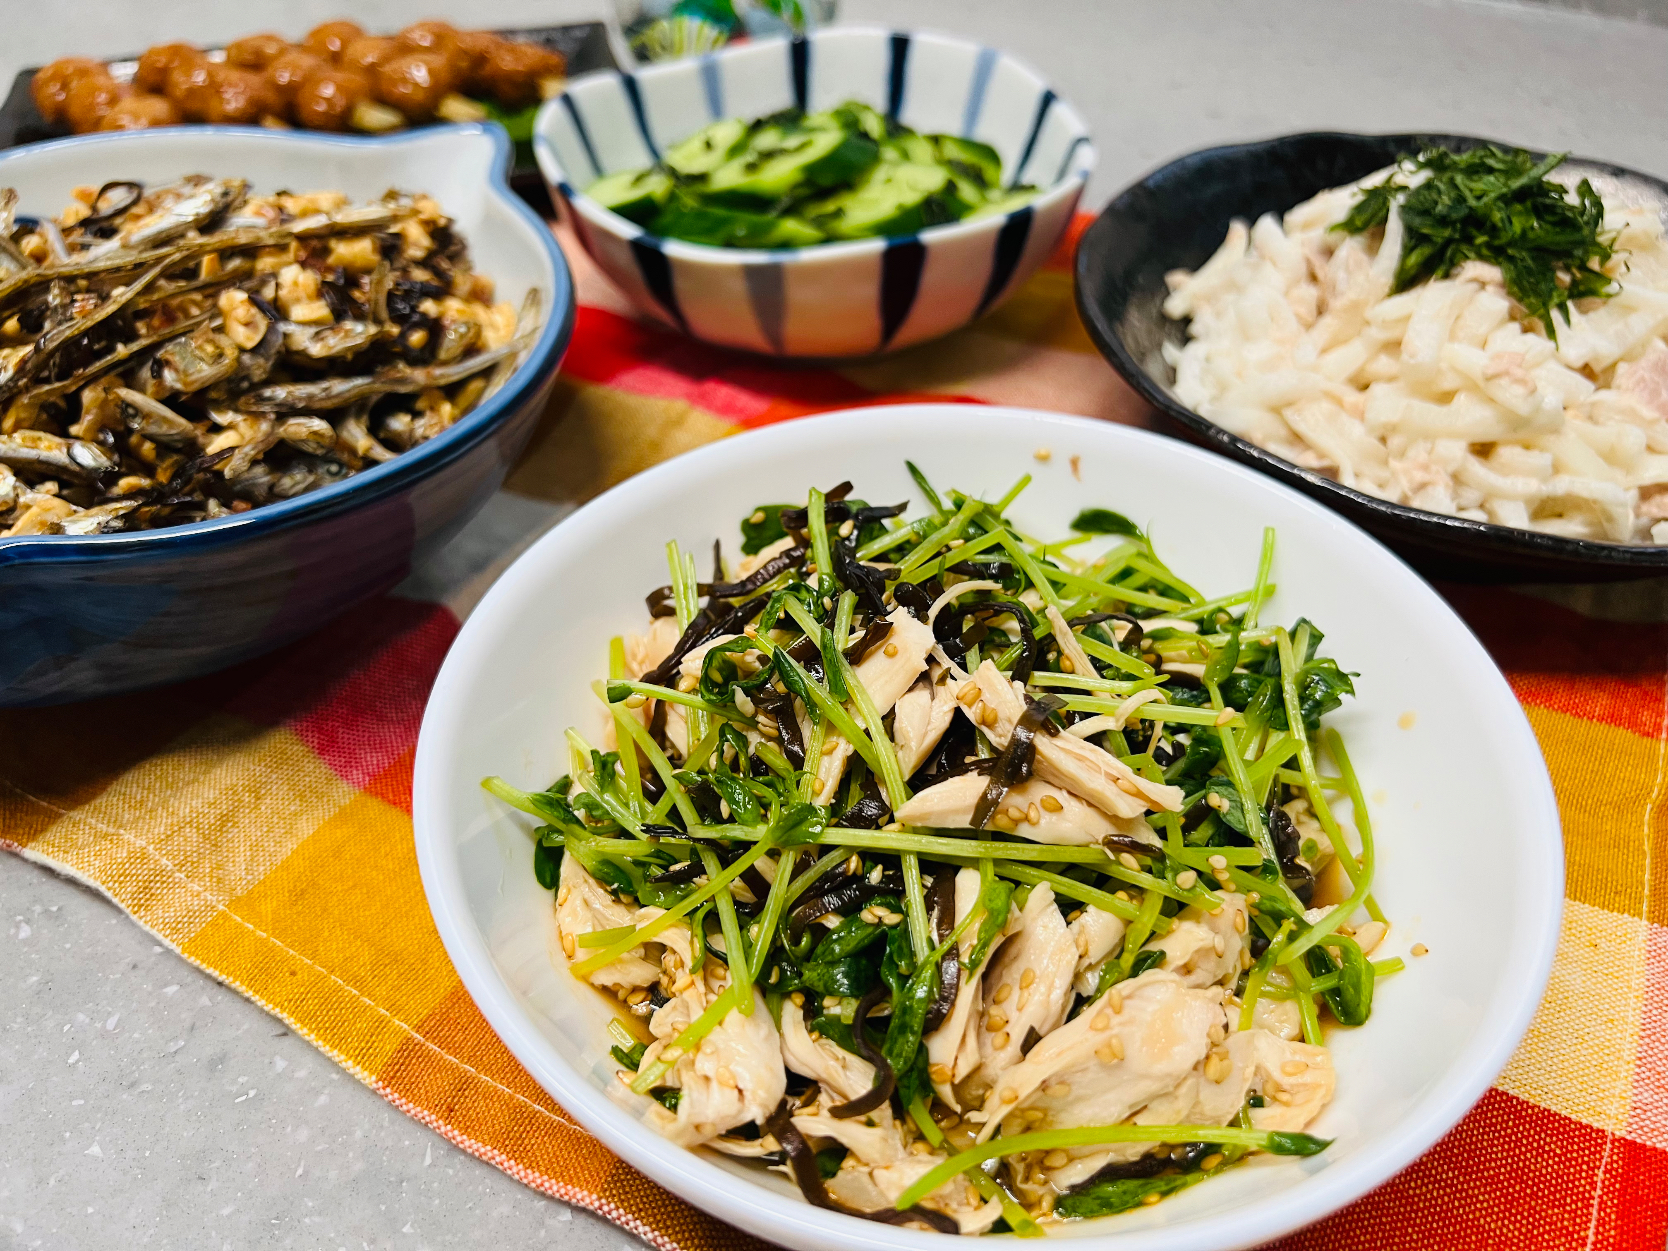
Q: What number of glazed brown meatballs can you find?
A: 15